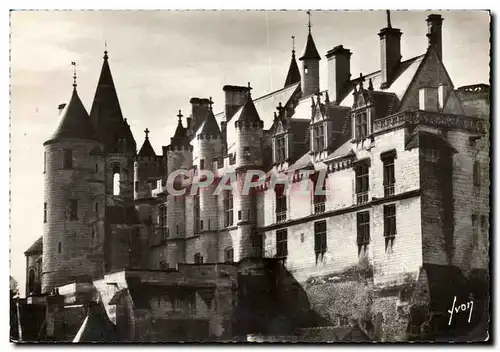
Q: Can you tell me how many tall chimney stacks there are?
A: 5